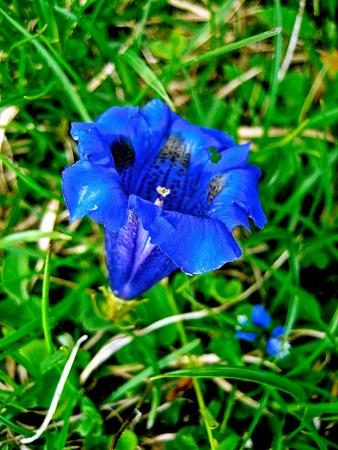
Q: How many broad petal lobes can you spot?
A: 5